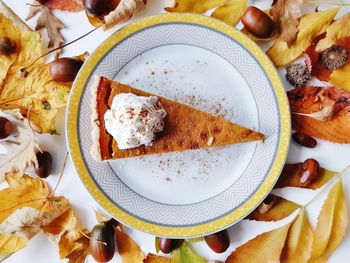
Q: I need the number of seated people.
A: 0